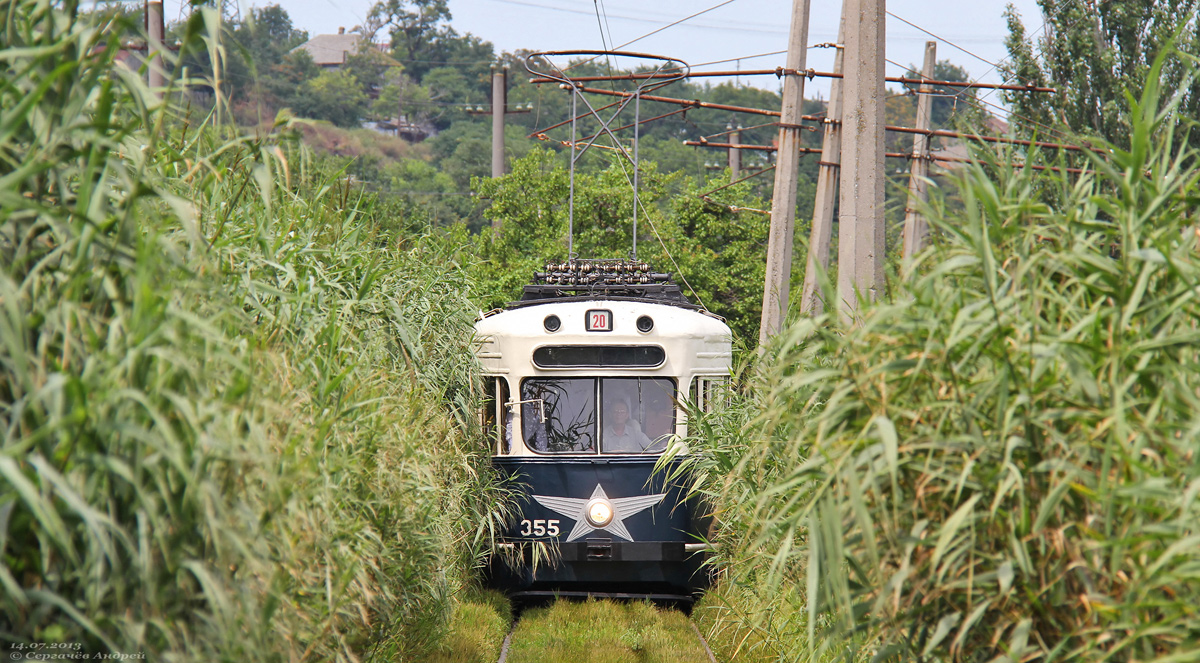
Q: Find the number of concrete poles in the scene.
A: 7